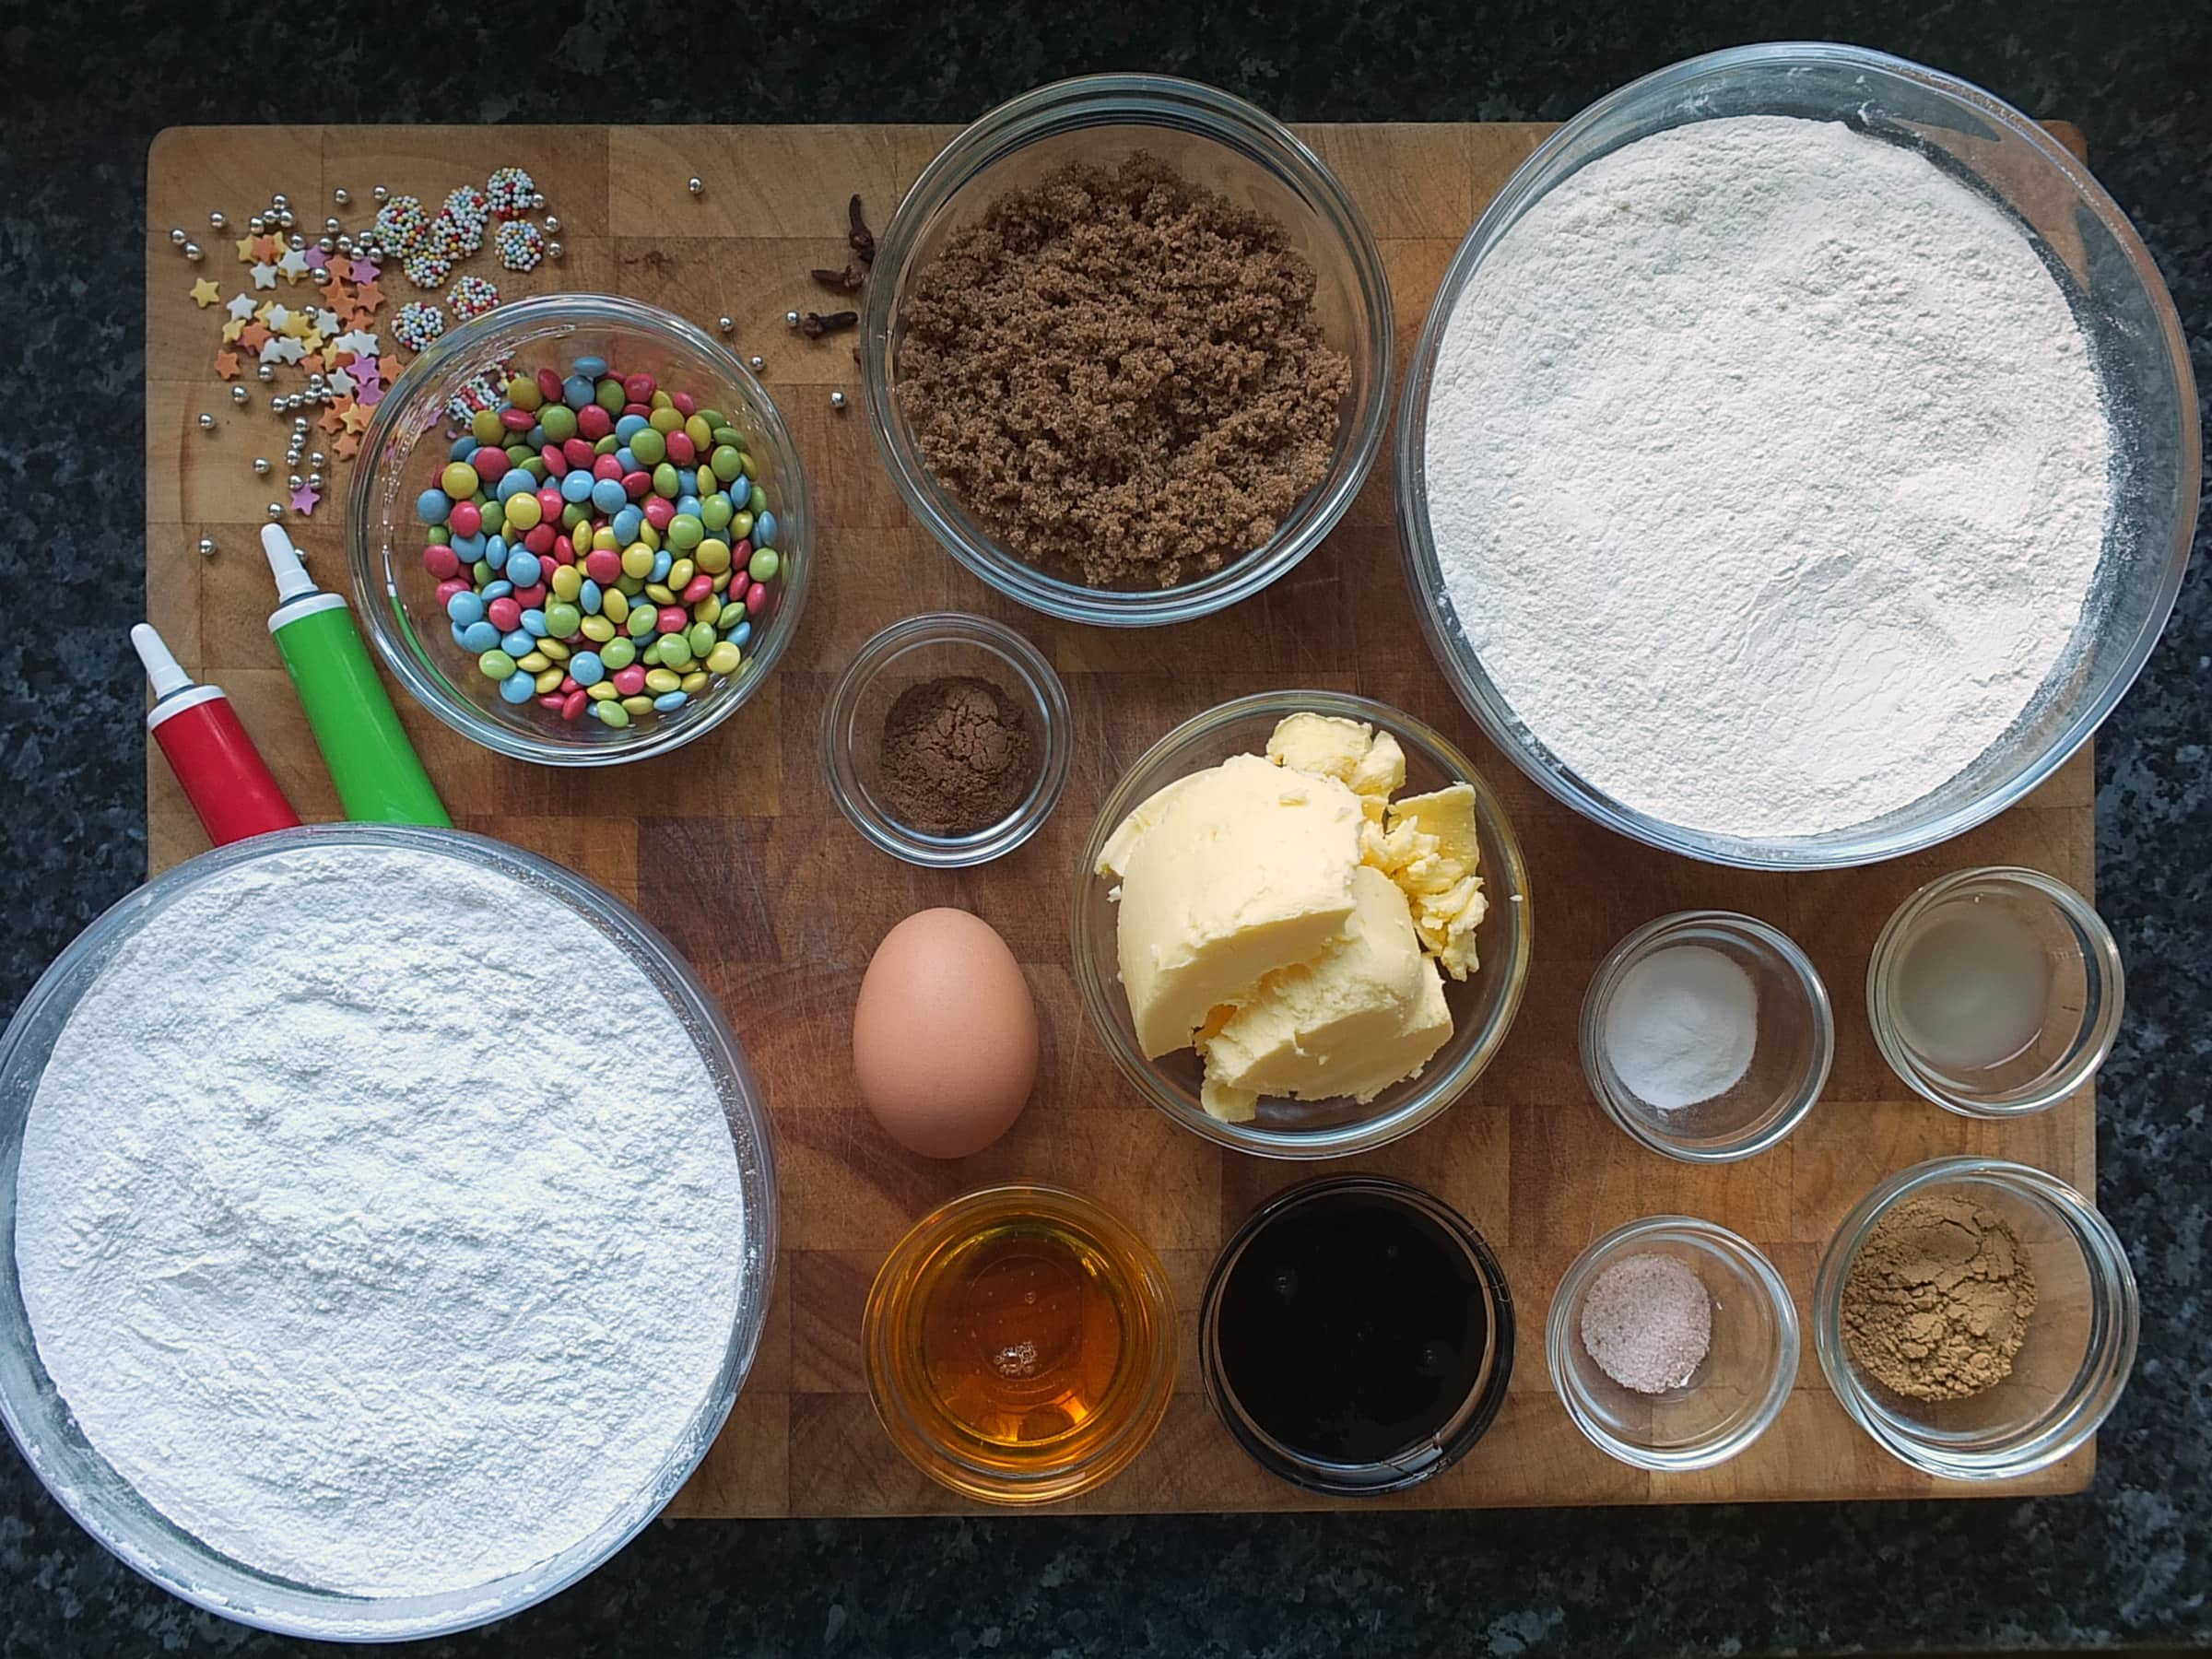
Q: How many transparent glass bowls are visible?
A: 12